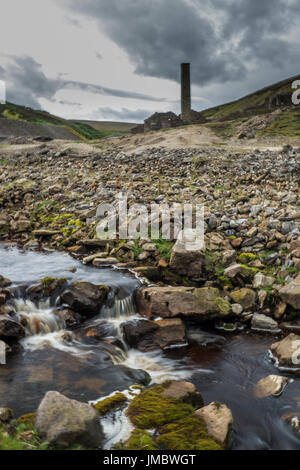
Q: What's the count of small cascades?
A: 2